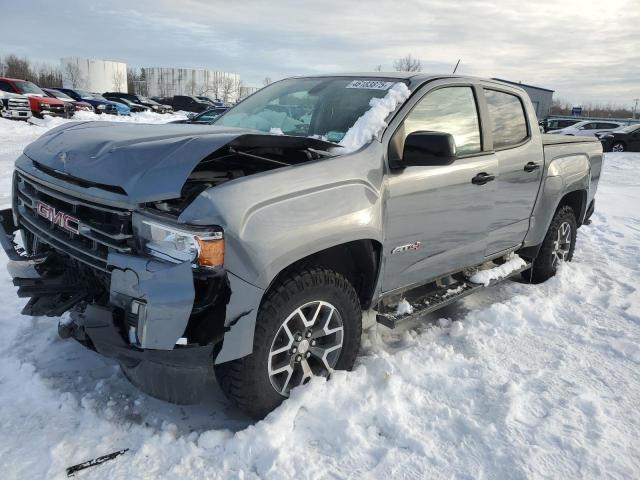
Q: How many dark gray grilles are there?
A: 1